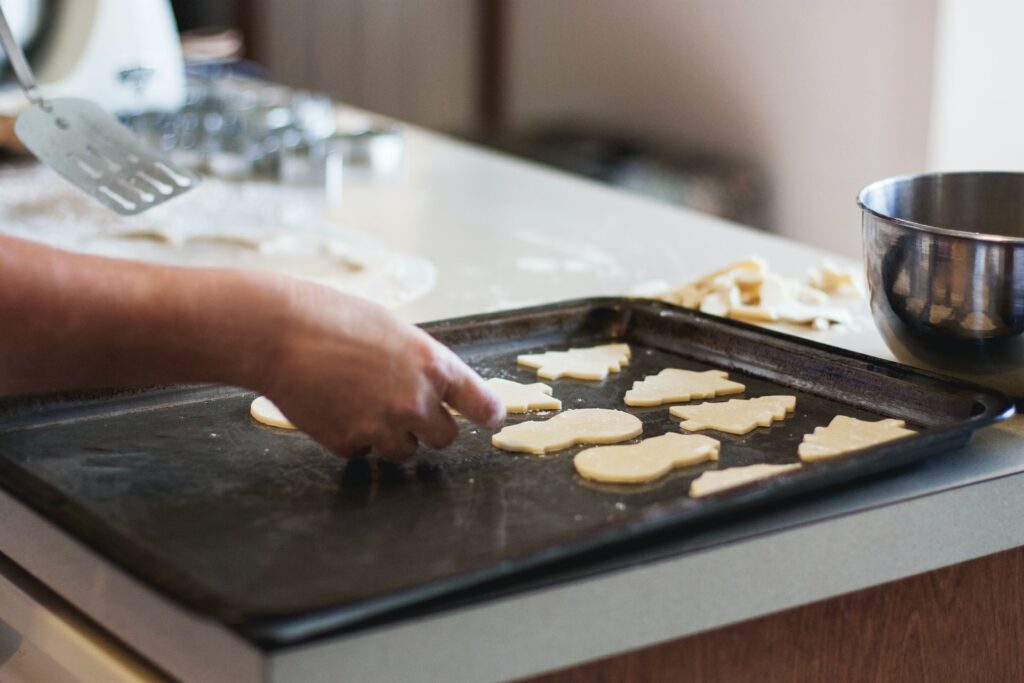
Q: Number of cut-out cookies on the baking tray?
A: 9